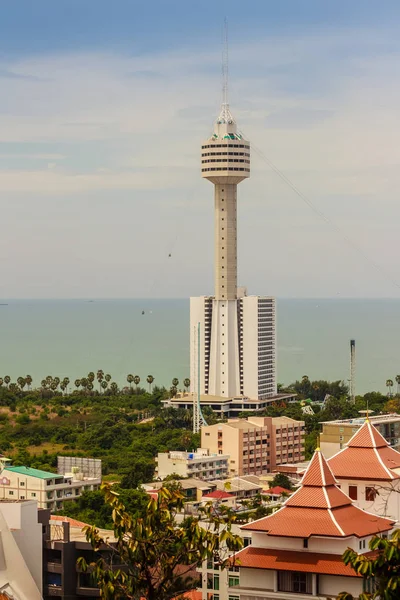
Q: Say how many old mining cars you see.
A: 0